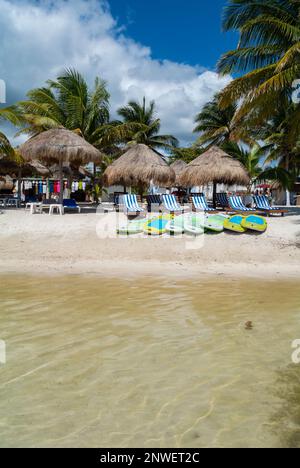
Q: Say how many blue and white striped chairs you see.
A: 5